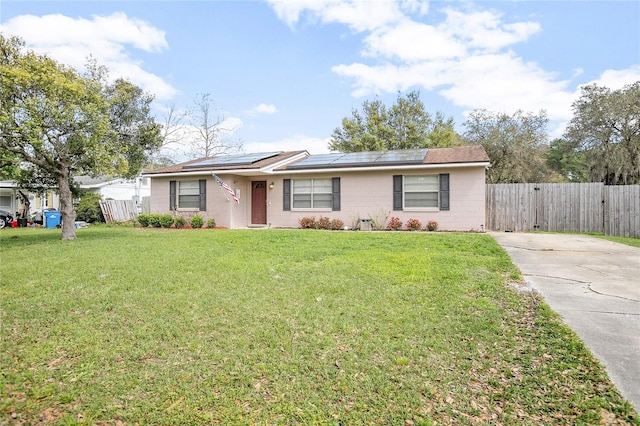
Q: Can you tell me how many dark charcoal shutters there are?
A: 6